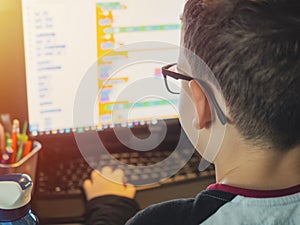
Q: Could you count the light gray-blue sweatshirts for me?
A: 1